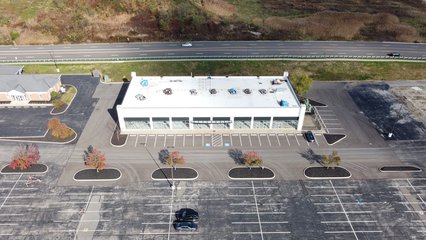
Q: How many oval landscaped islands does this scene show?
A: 6